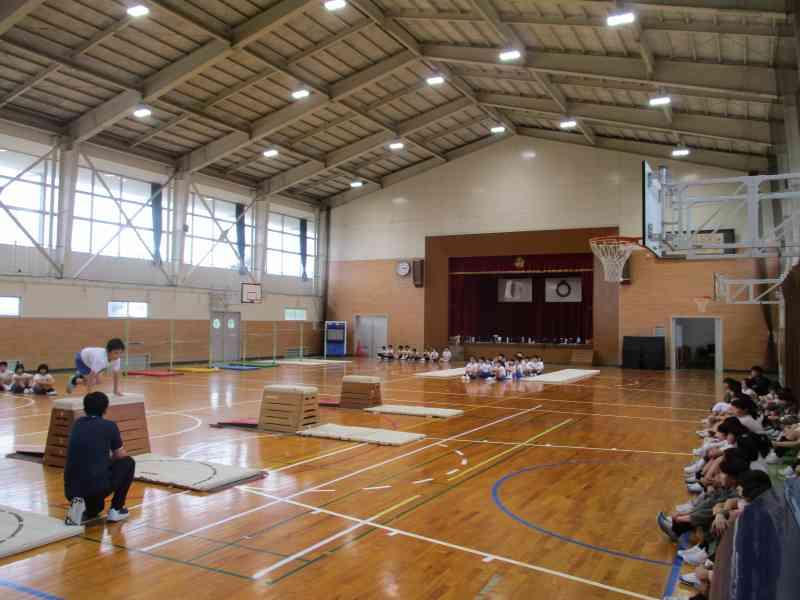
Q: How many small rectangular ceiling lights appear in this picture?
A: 14